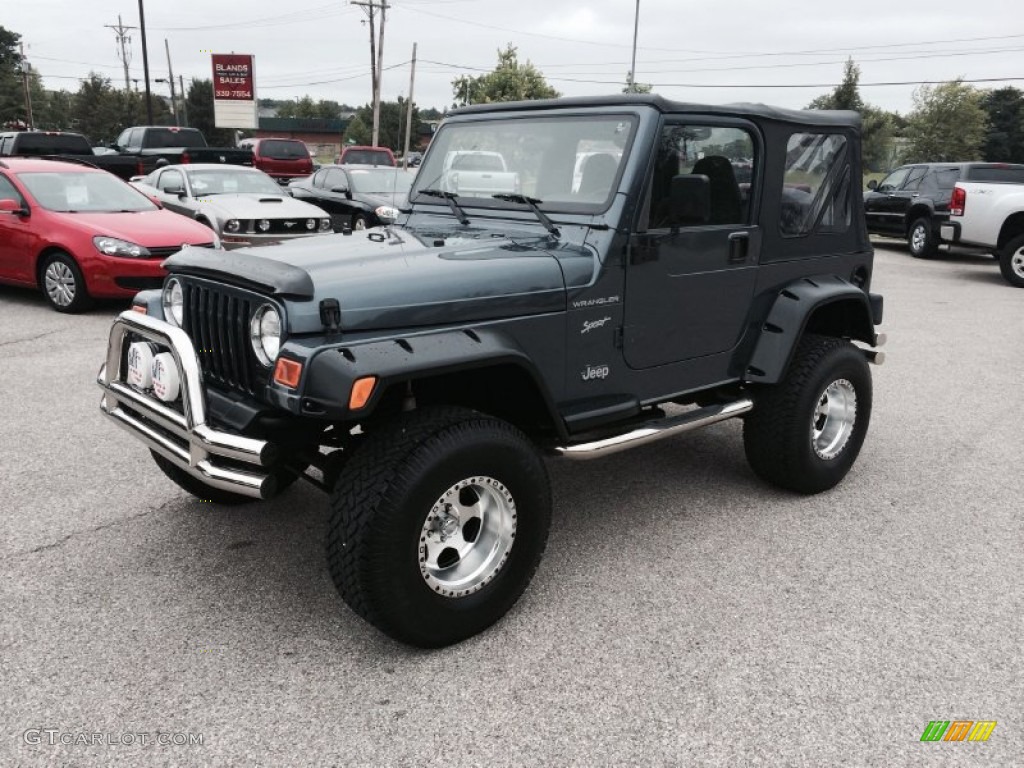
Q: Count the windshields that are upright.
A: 1